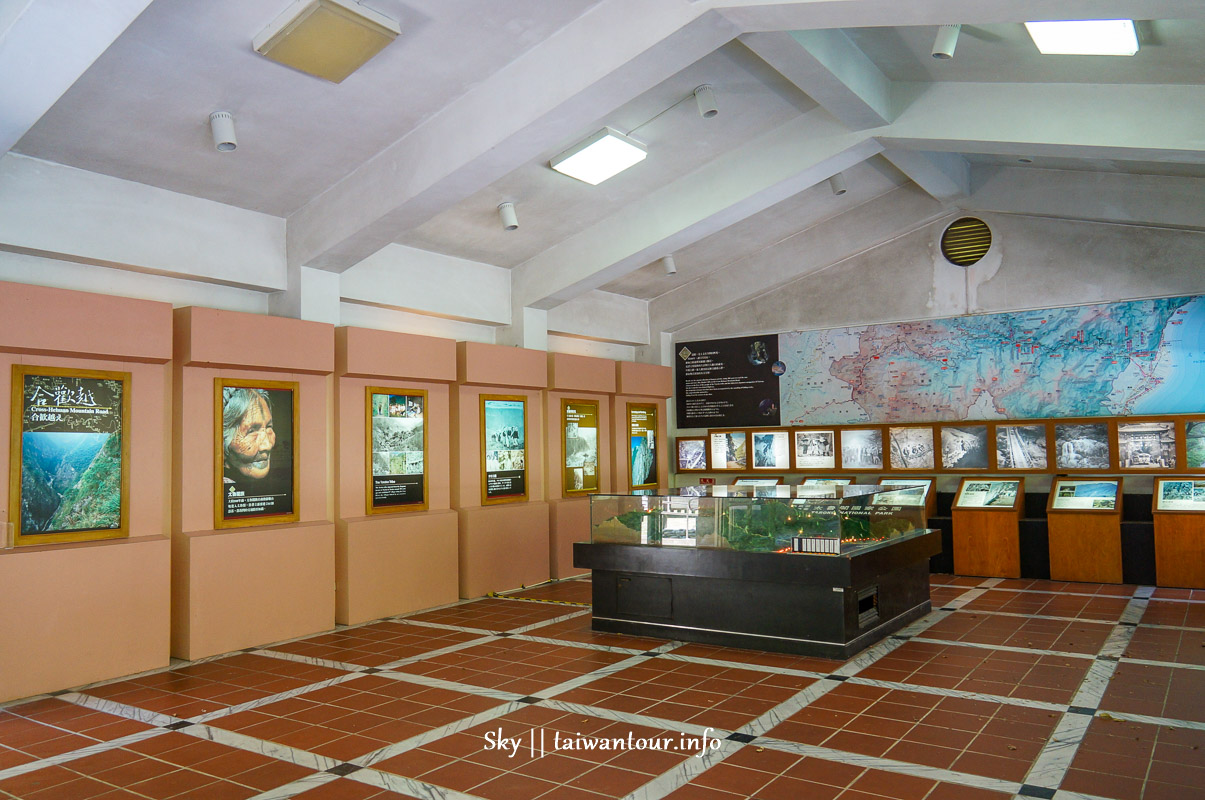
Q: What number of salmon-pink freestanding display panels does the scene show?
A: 6